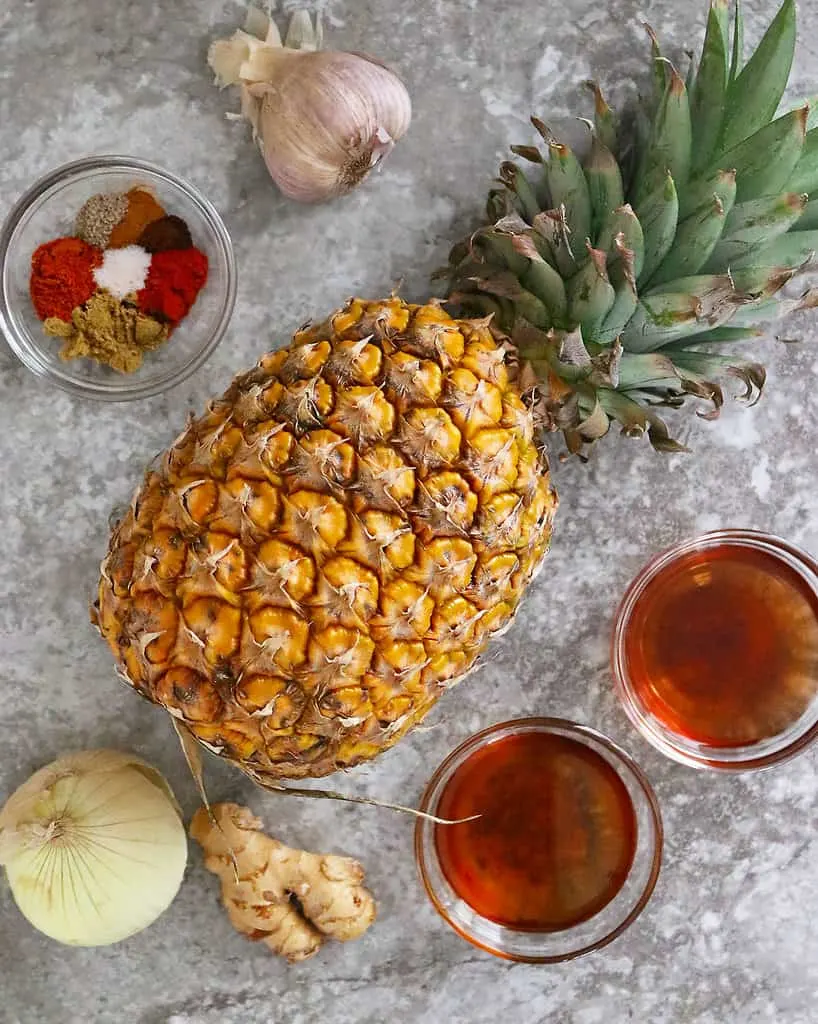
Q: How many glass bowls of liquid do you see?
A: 2